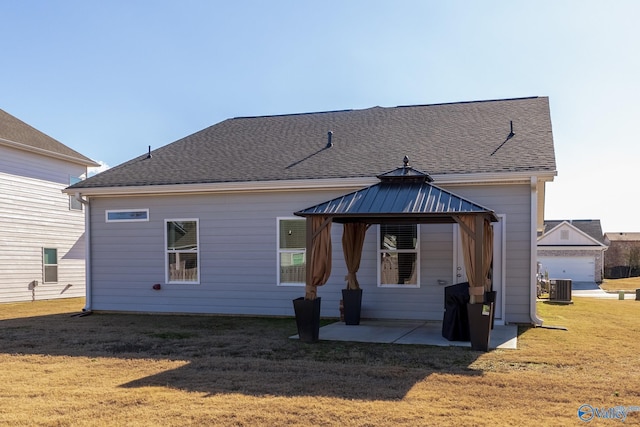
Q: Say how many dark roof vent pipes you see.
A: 3